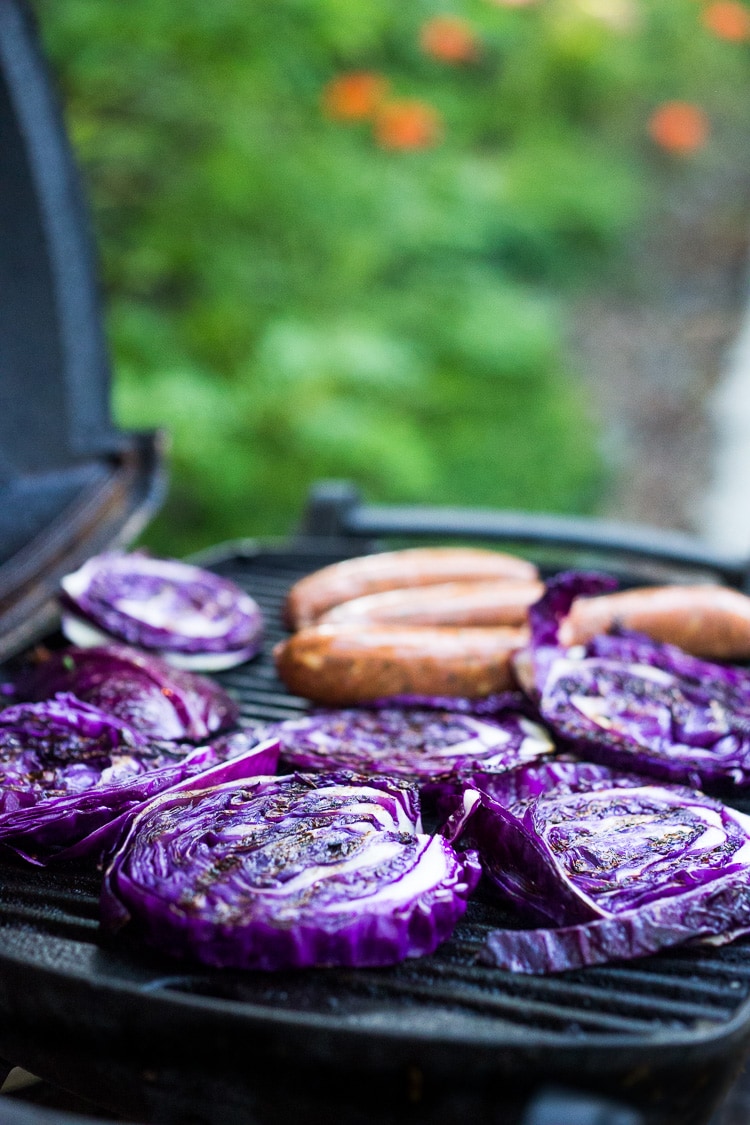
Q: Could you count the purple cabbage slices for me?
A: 7